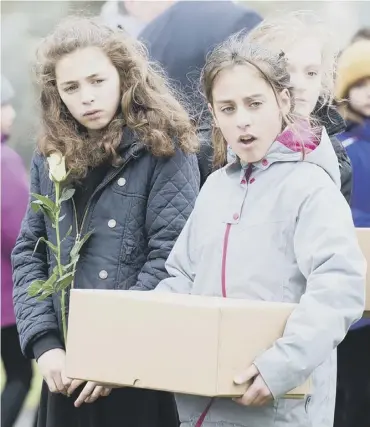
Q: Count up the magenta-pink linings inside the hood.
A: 1